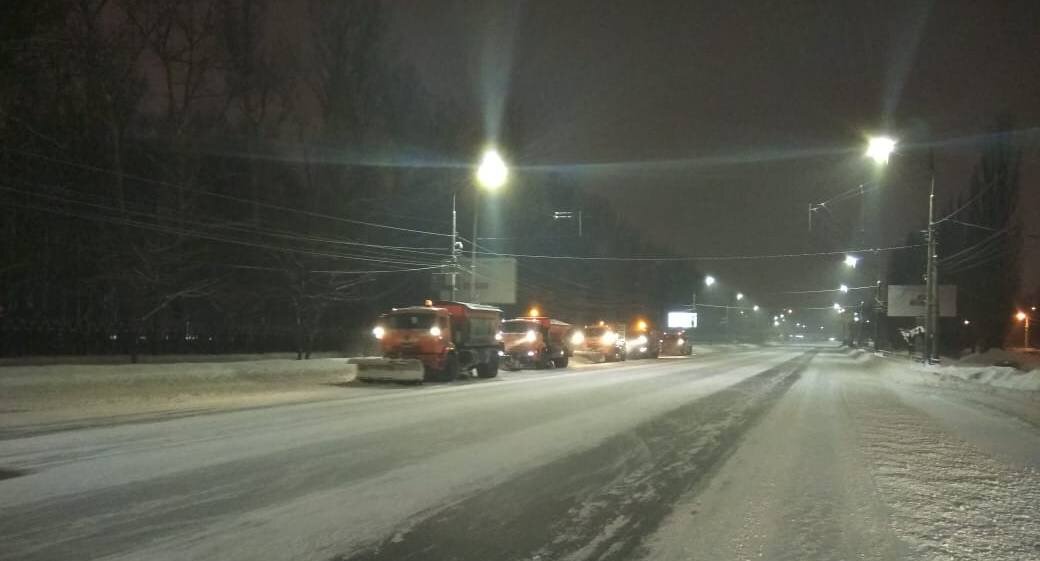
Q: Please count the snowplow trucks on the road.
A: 5